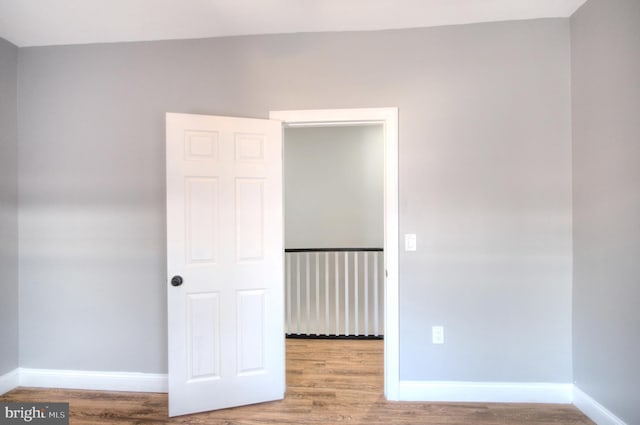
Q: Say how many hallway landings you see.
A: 1